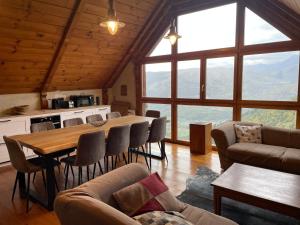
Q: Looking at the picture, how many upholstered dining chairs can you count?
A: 10